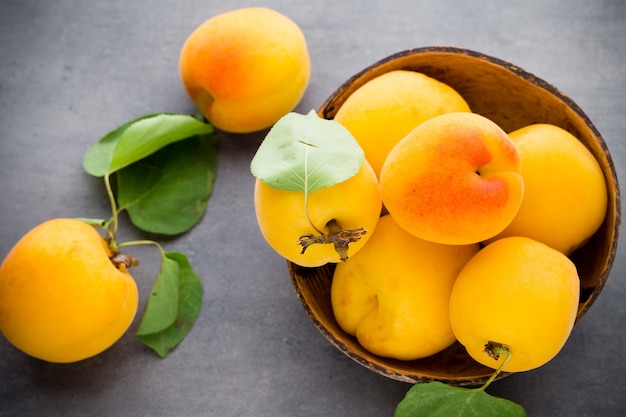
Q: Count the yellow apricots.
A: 8